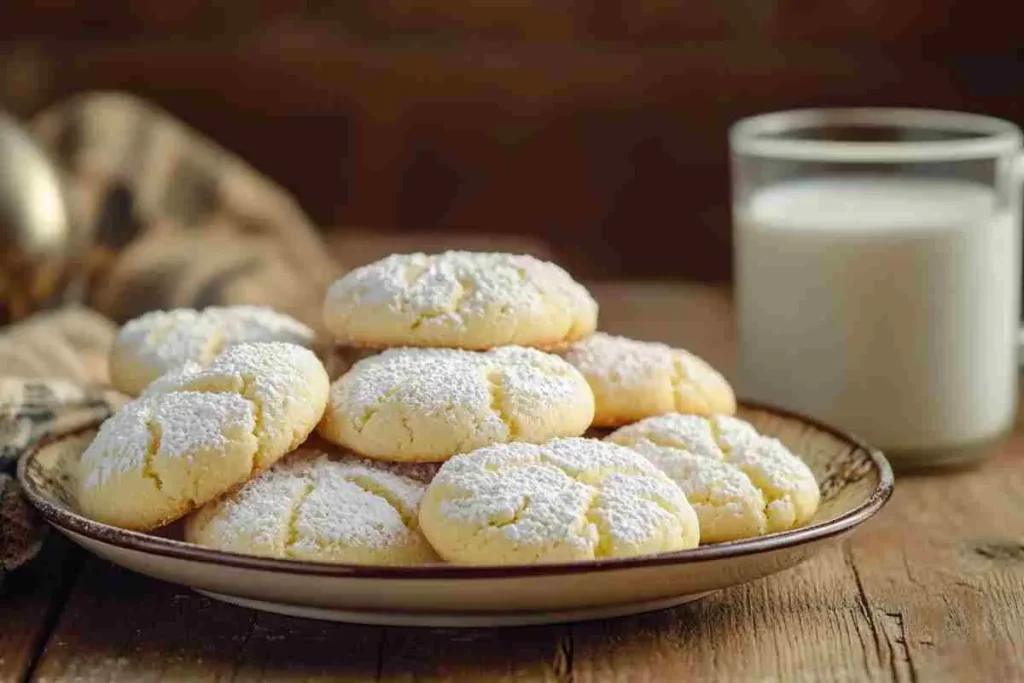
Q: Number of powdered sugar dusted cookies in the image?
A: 8